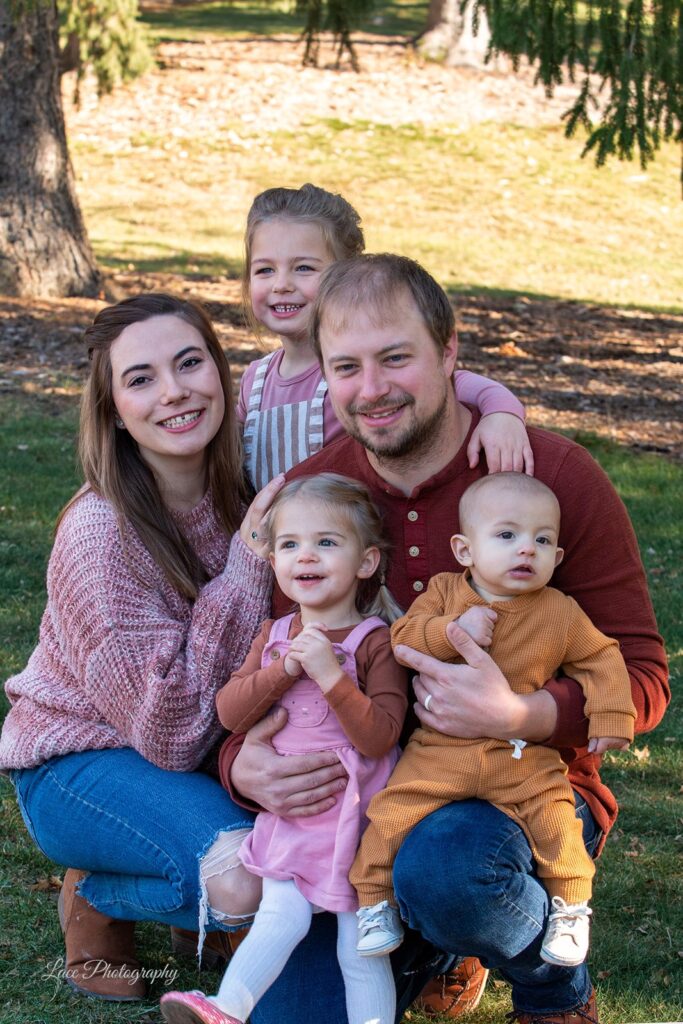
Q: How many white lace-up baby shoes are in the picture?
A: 2